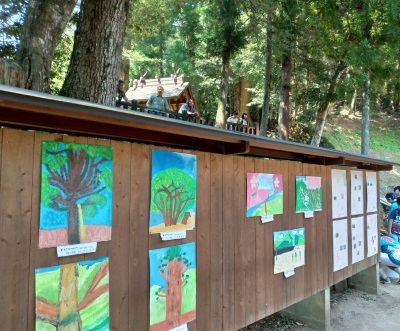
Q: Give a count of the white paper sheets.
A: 6